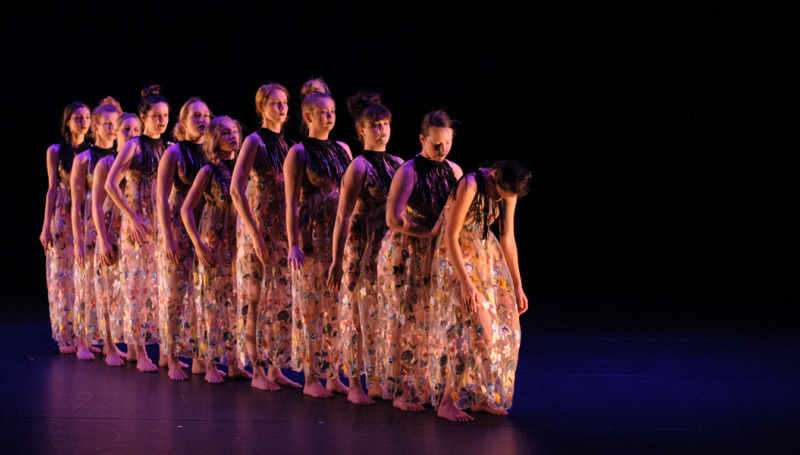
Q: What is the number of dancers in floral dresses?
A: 11